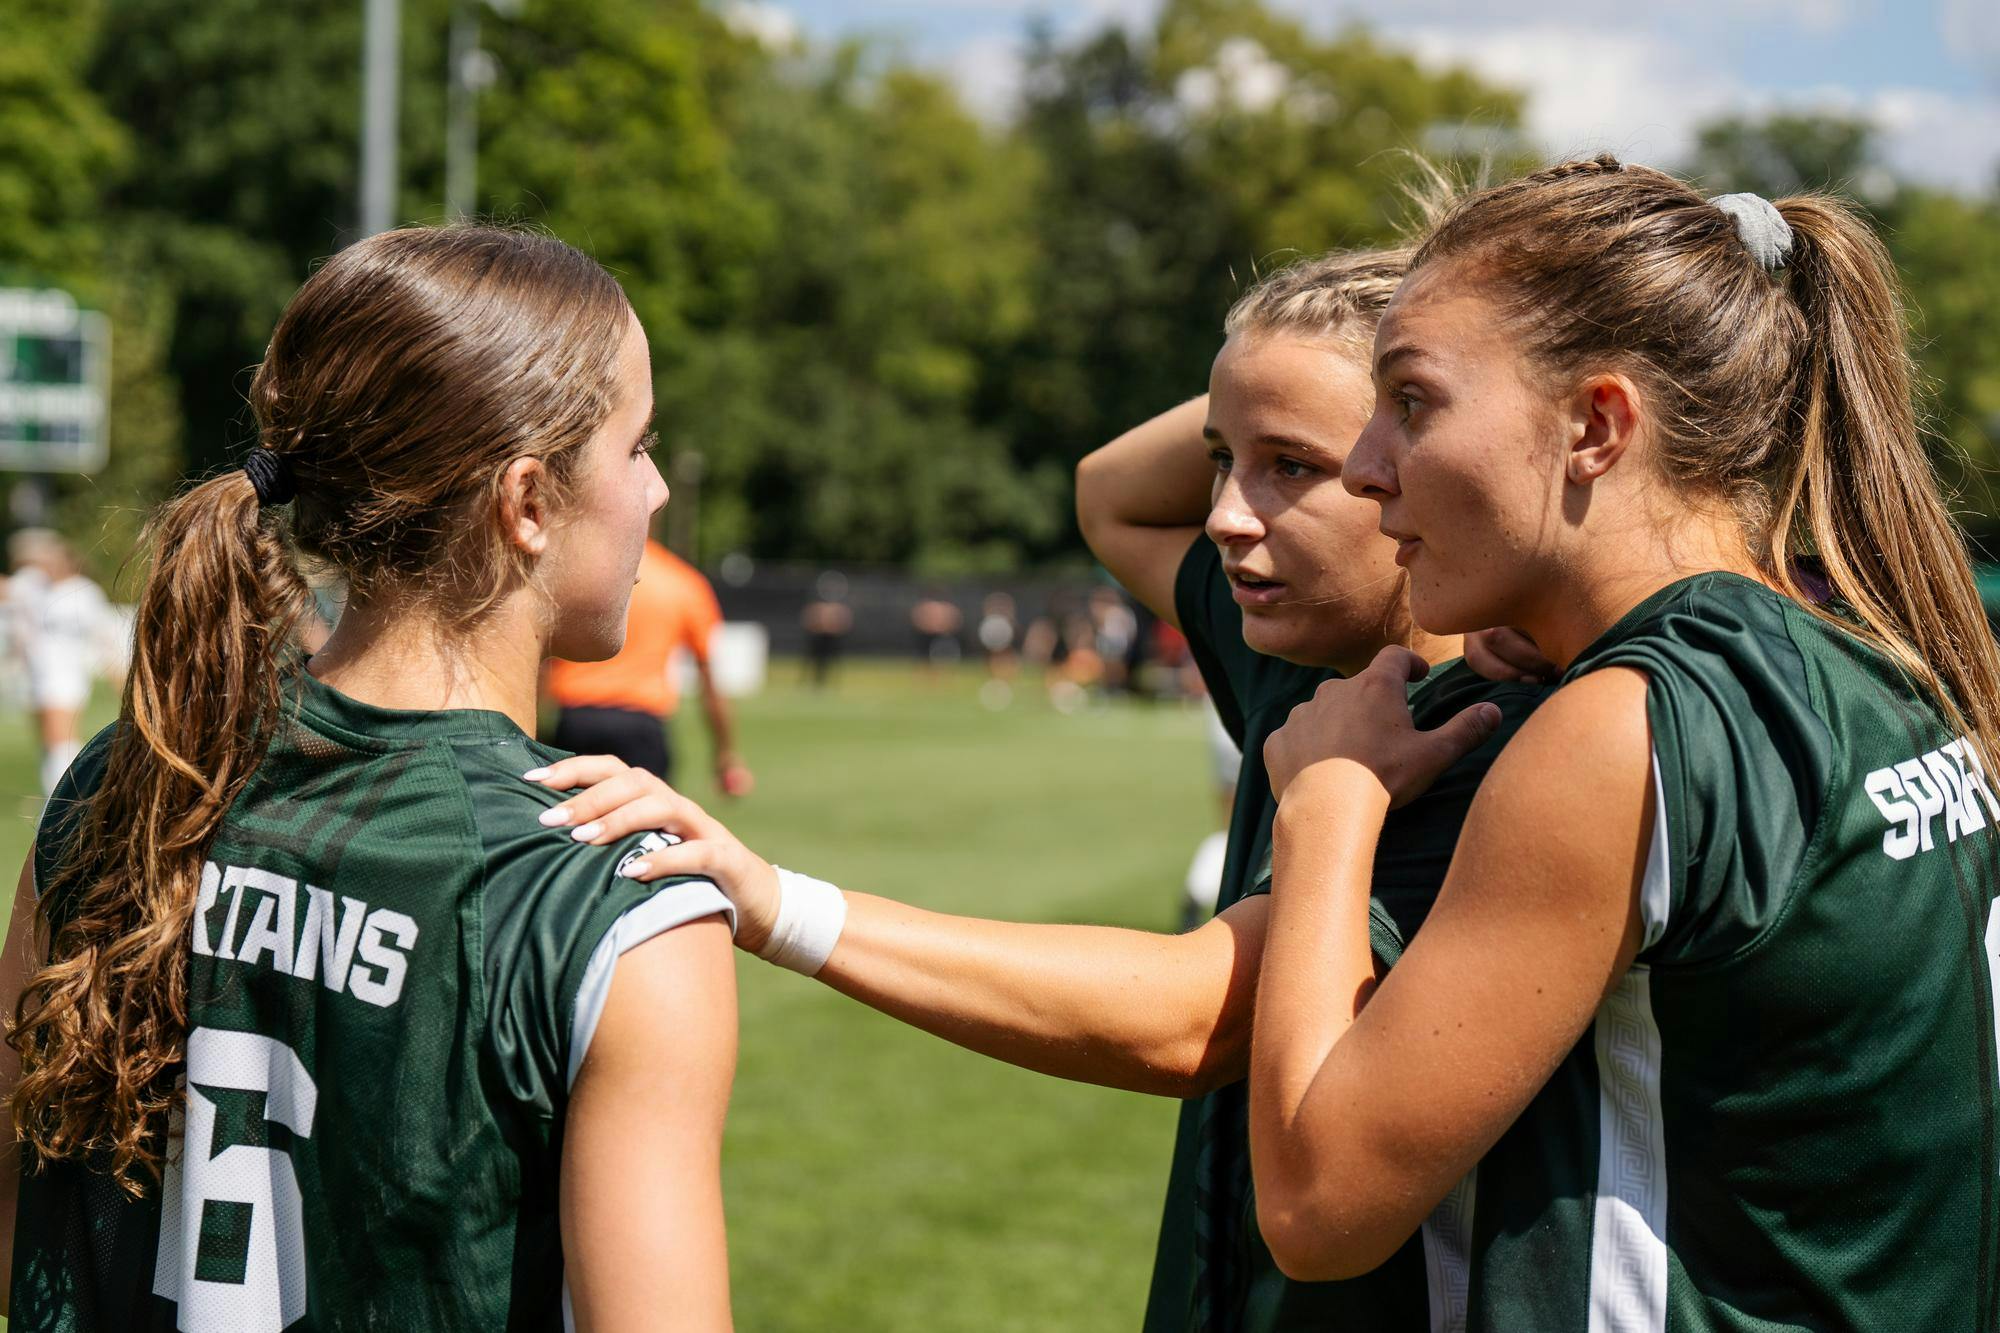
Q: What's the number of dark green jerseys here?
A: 3